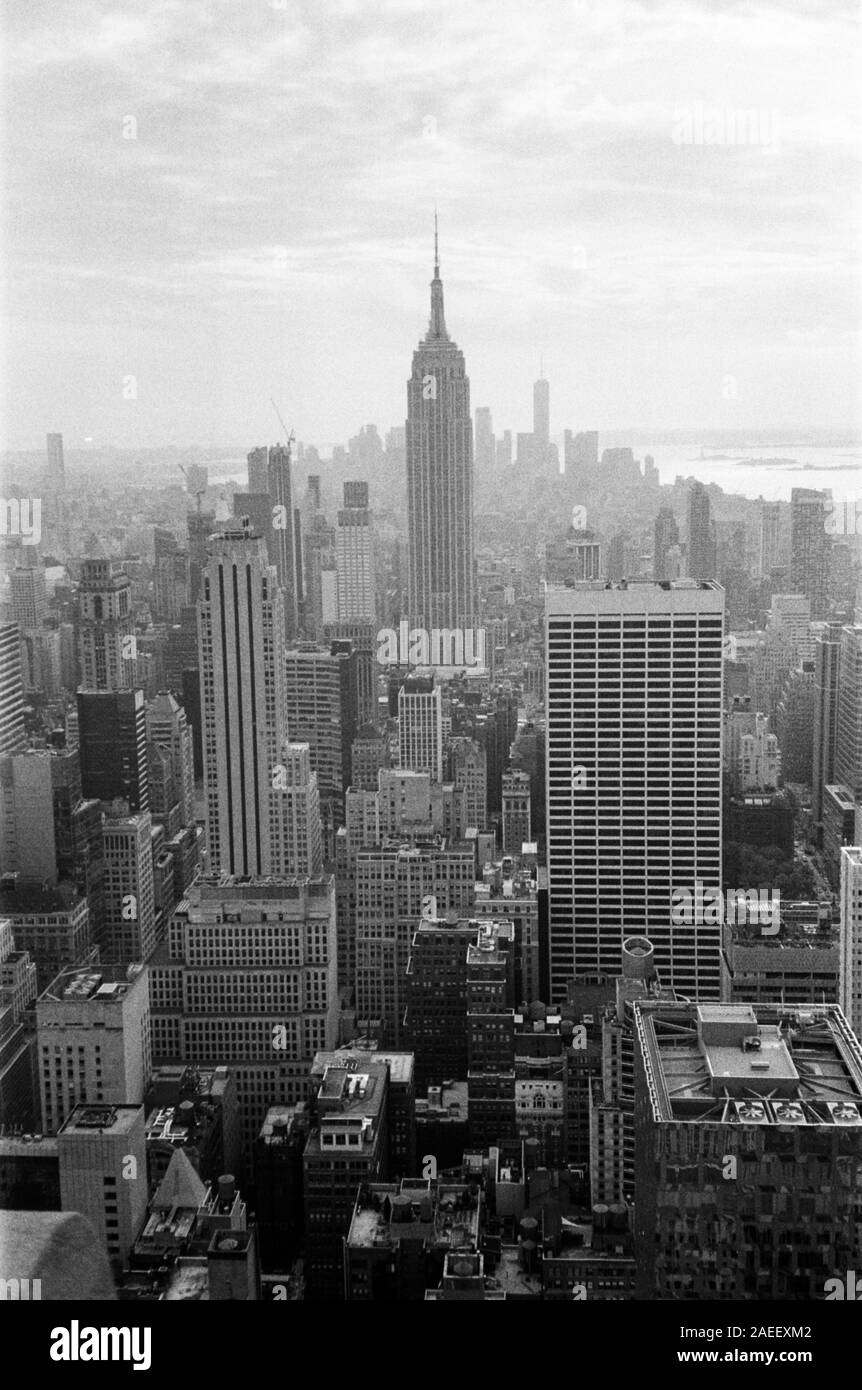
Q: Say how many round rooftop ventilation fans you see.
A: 3